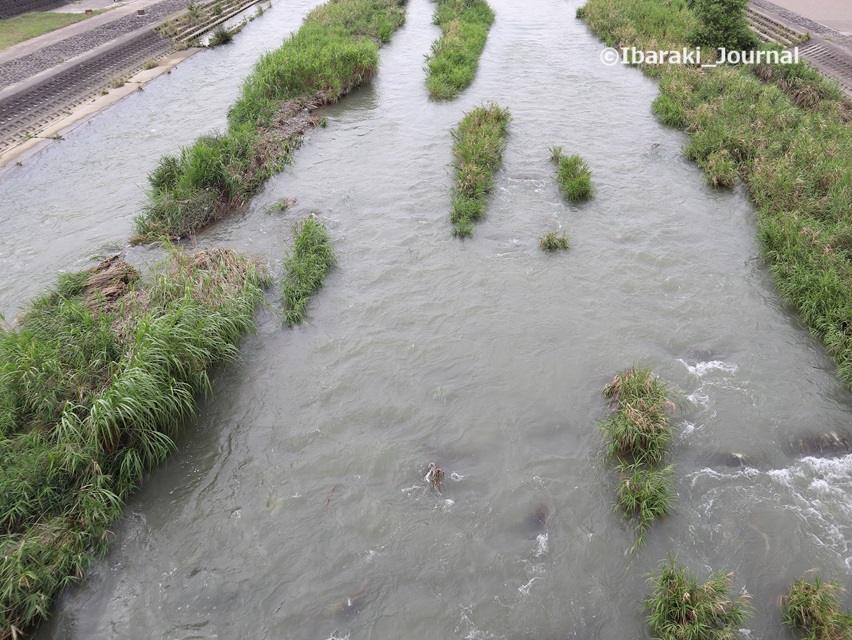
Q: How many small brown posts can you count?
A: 2